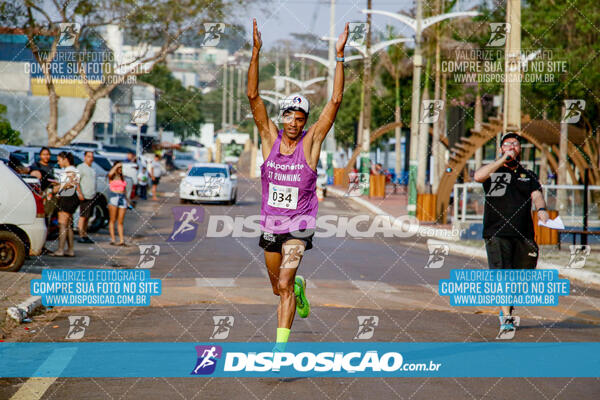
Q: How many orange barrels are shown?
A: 4